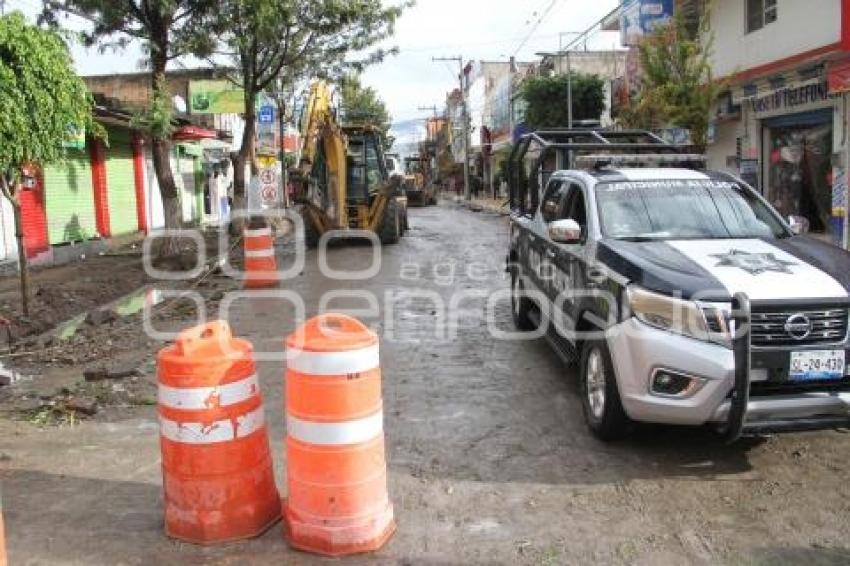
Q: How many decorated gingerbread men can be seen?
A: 0